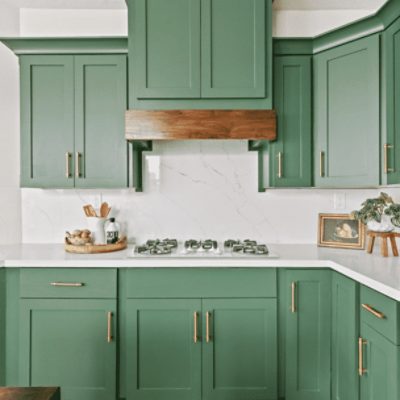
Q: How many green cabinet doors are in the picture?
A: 13